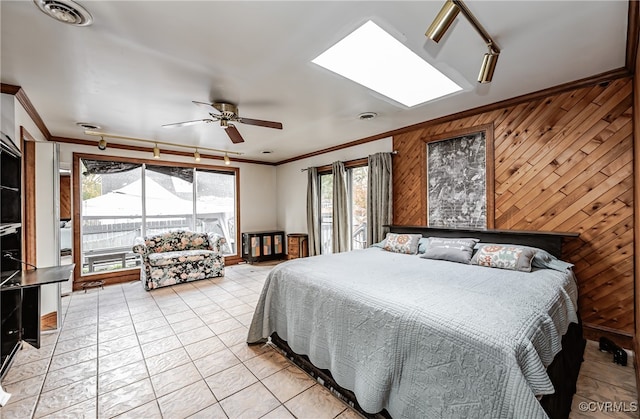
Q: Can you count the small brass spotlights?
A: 6